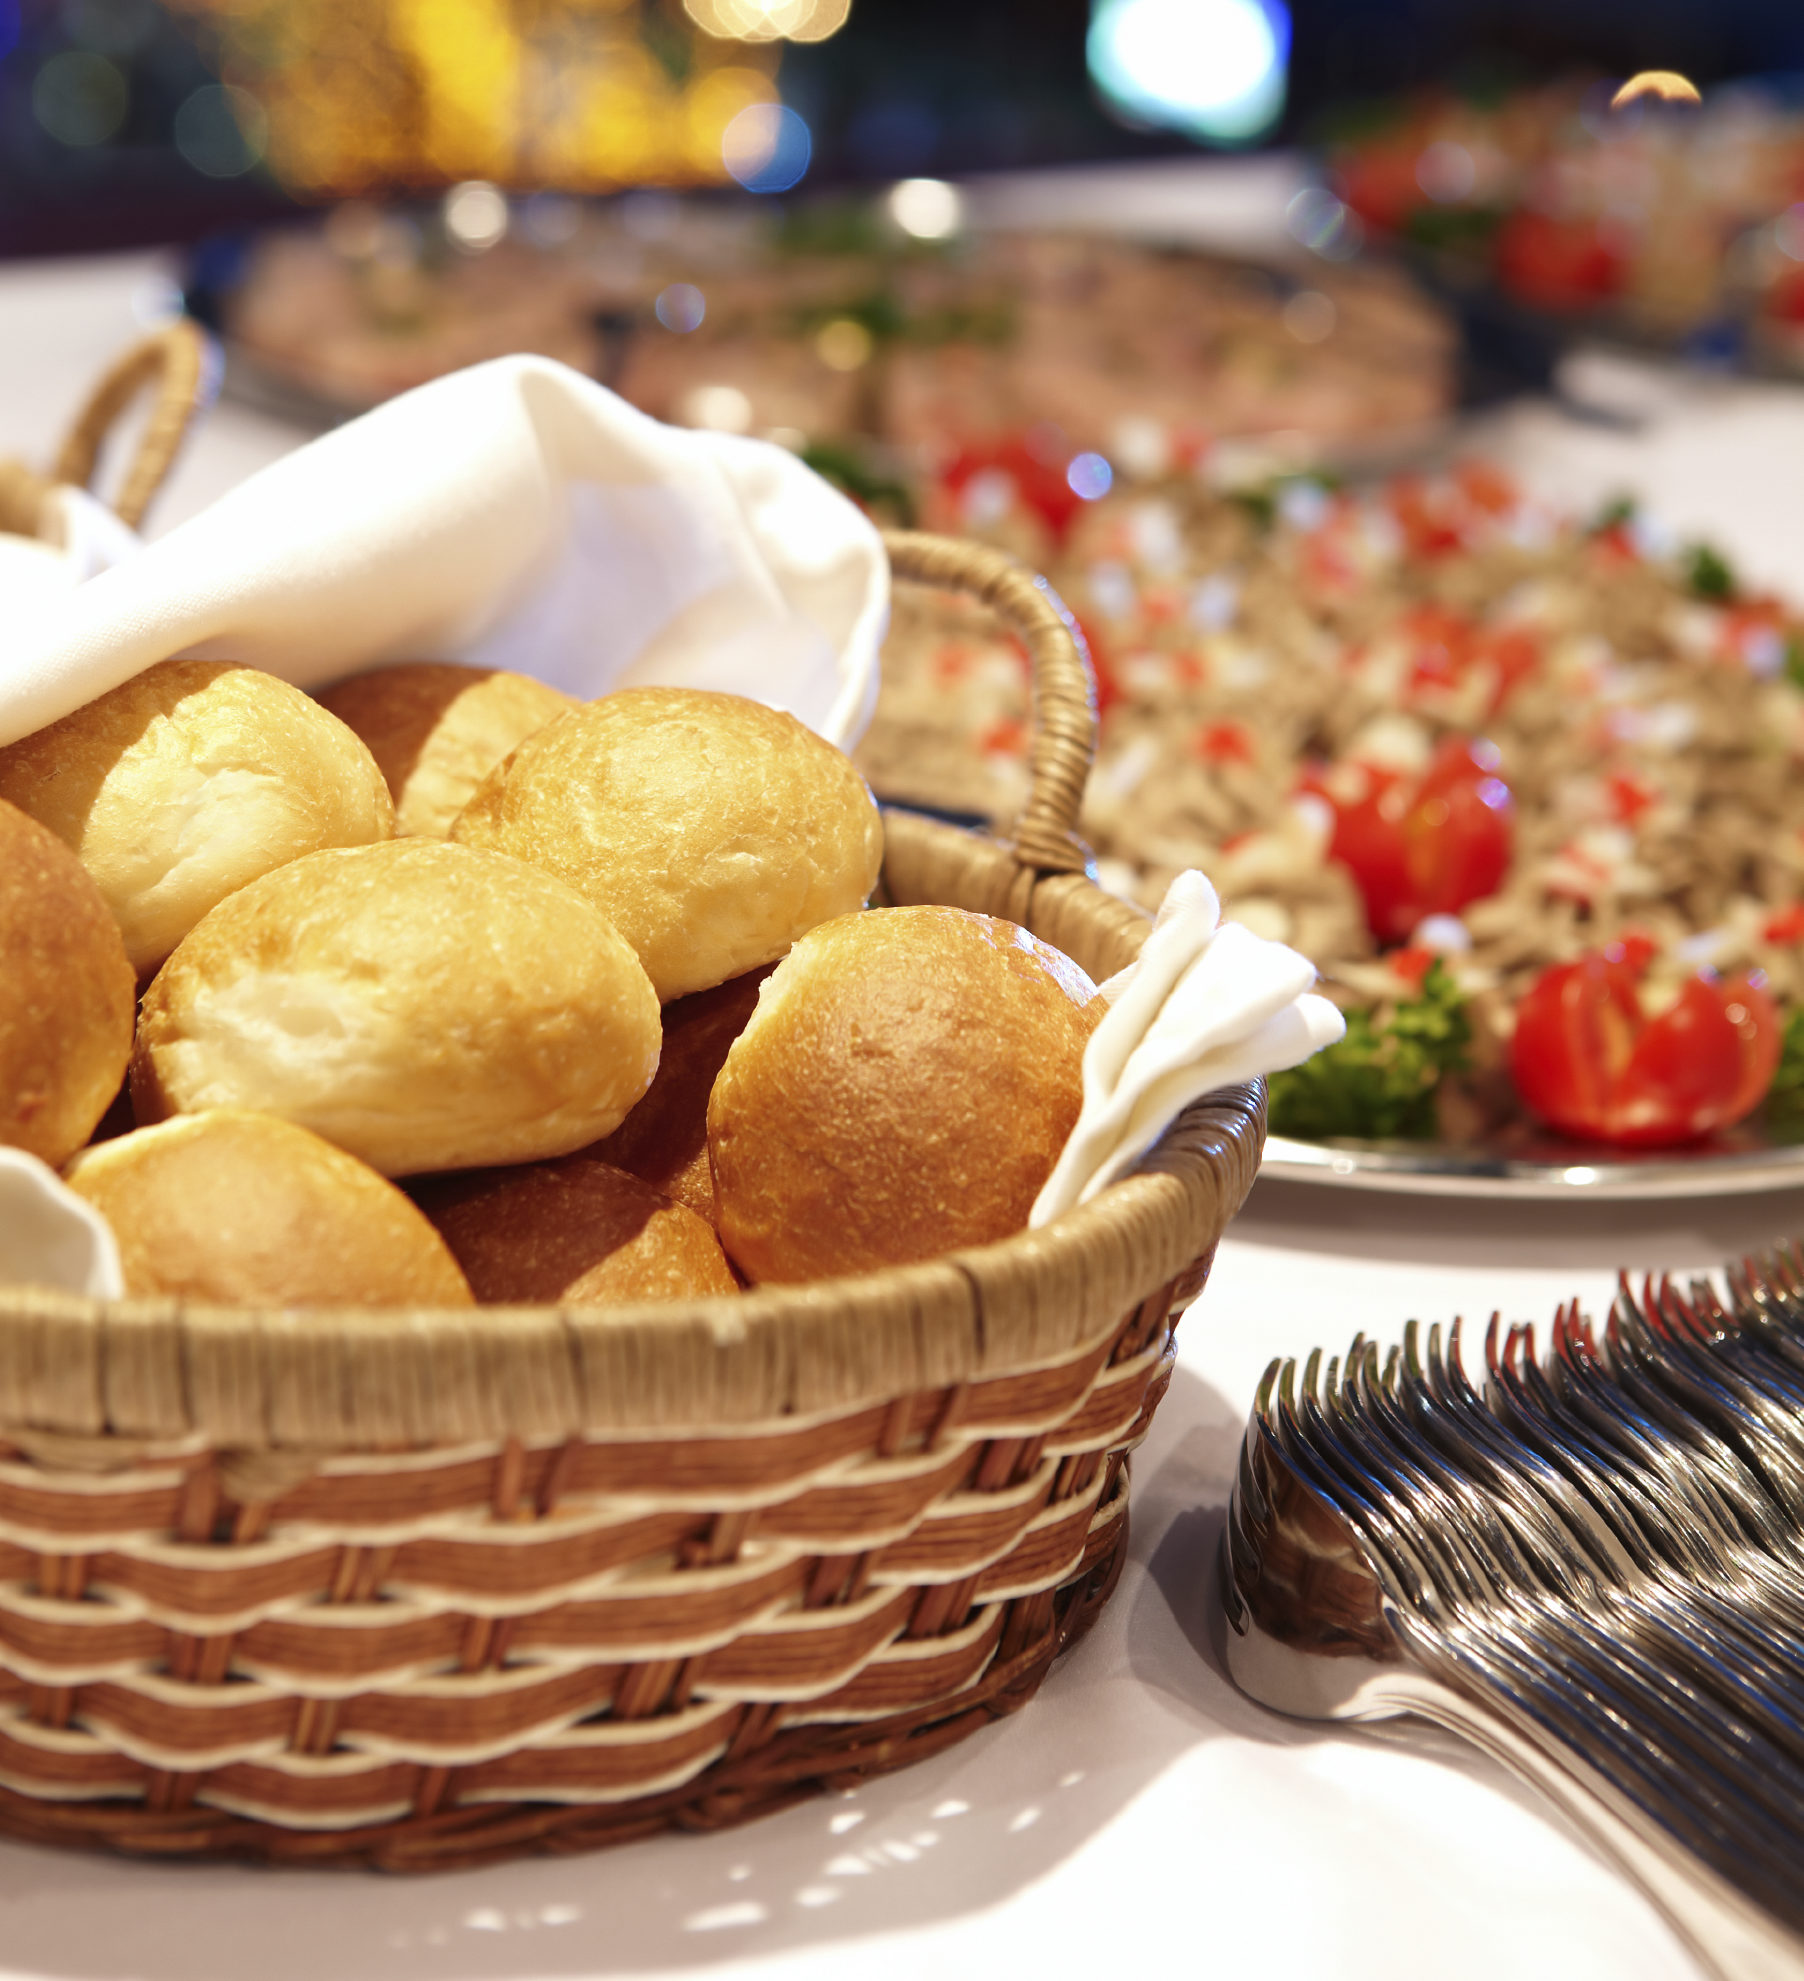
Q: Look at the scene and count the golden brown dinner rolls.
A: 9